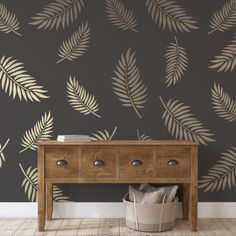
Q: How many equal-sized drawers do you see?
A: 4